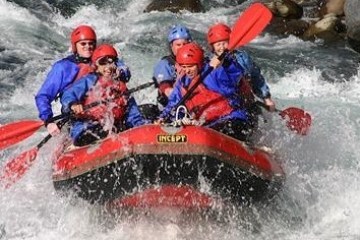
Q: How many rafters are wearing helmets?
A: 5